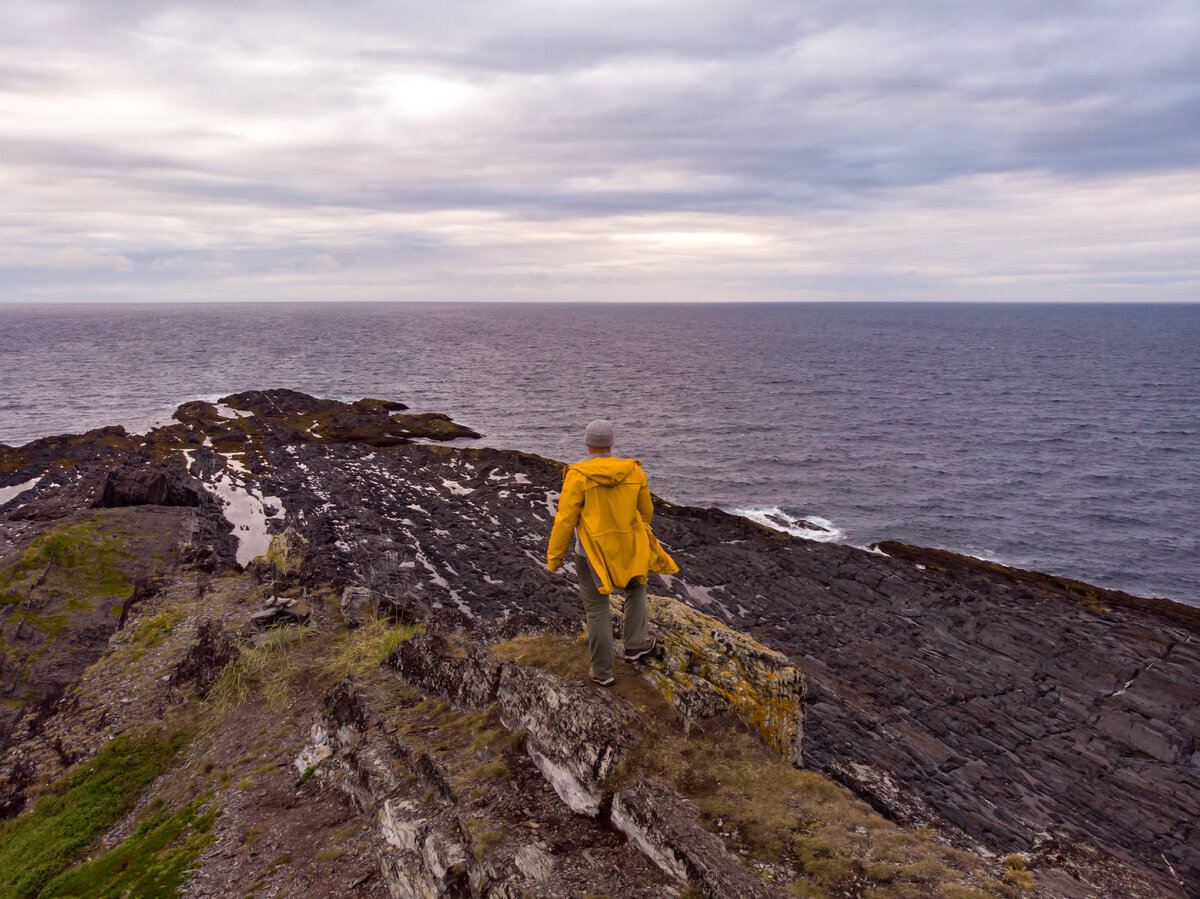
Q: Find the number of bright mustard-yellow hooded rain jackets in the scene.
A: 1